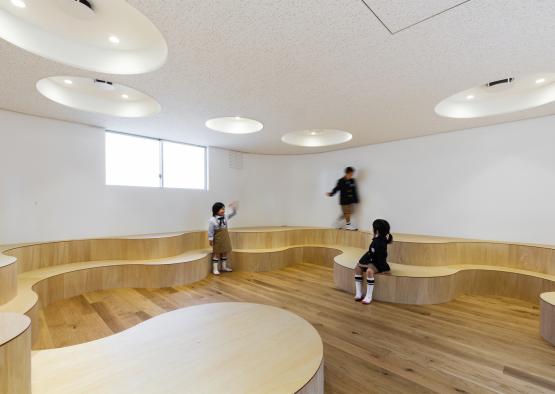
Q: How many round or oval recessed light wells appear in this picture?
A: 5